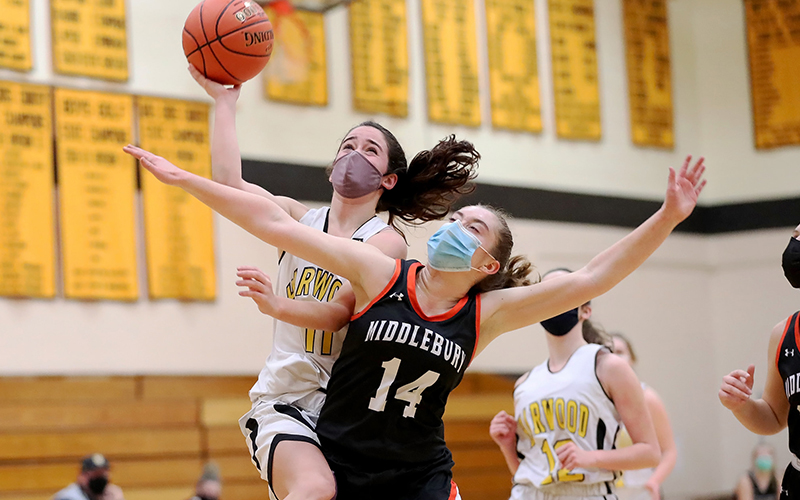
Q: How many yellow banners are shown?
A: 12